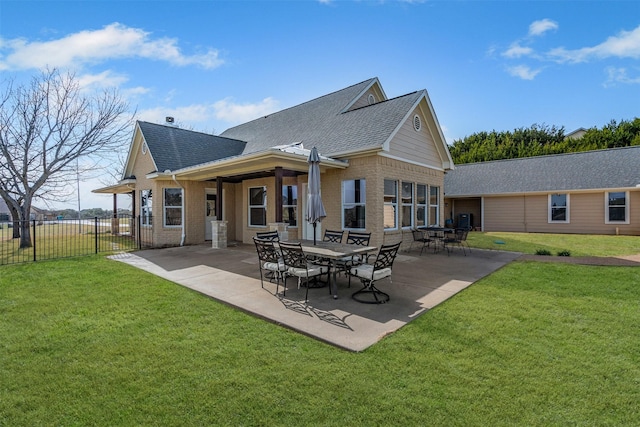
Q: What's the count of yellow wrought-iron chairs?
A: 0